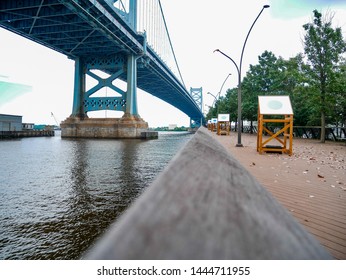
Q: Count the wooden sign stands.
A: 4